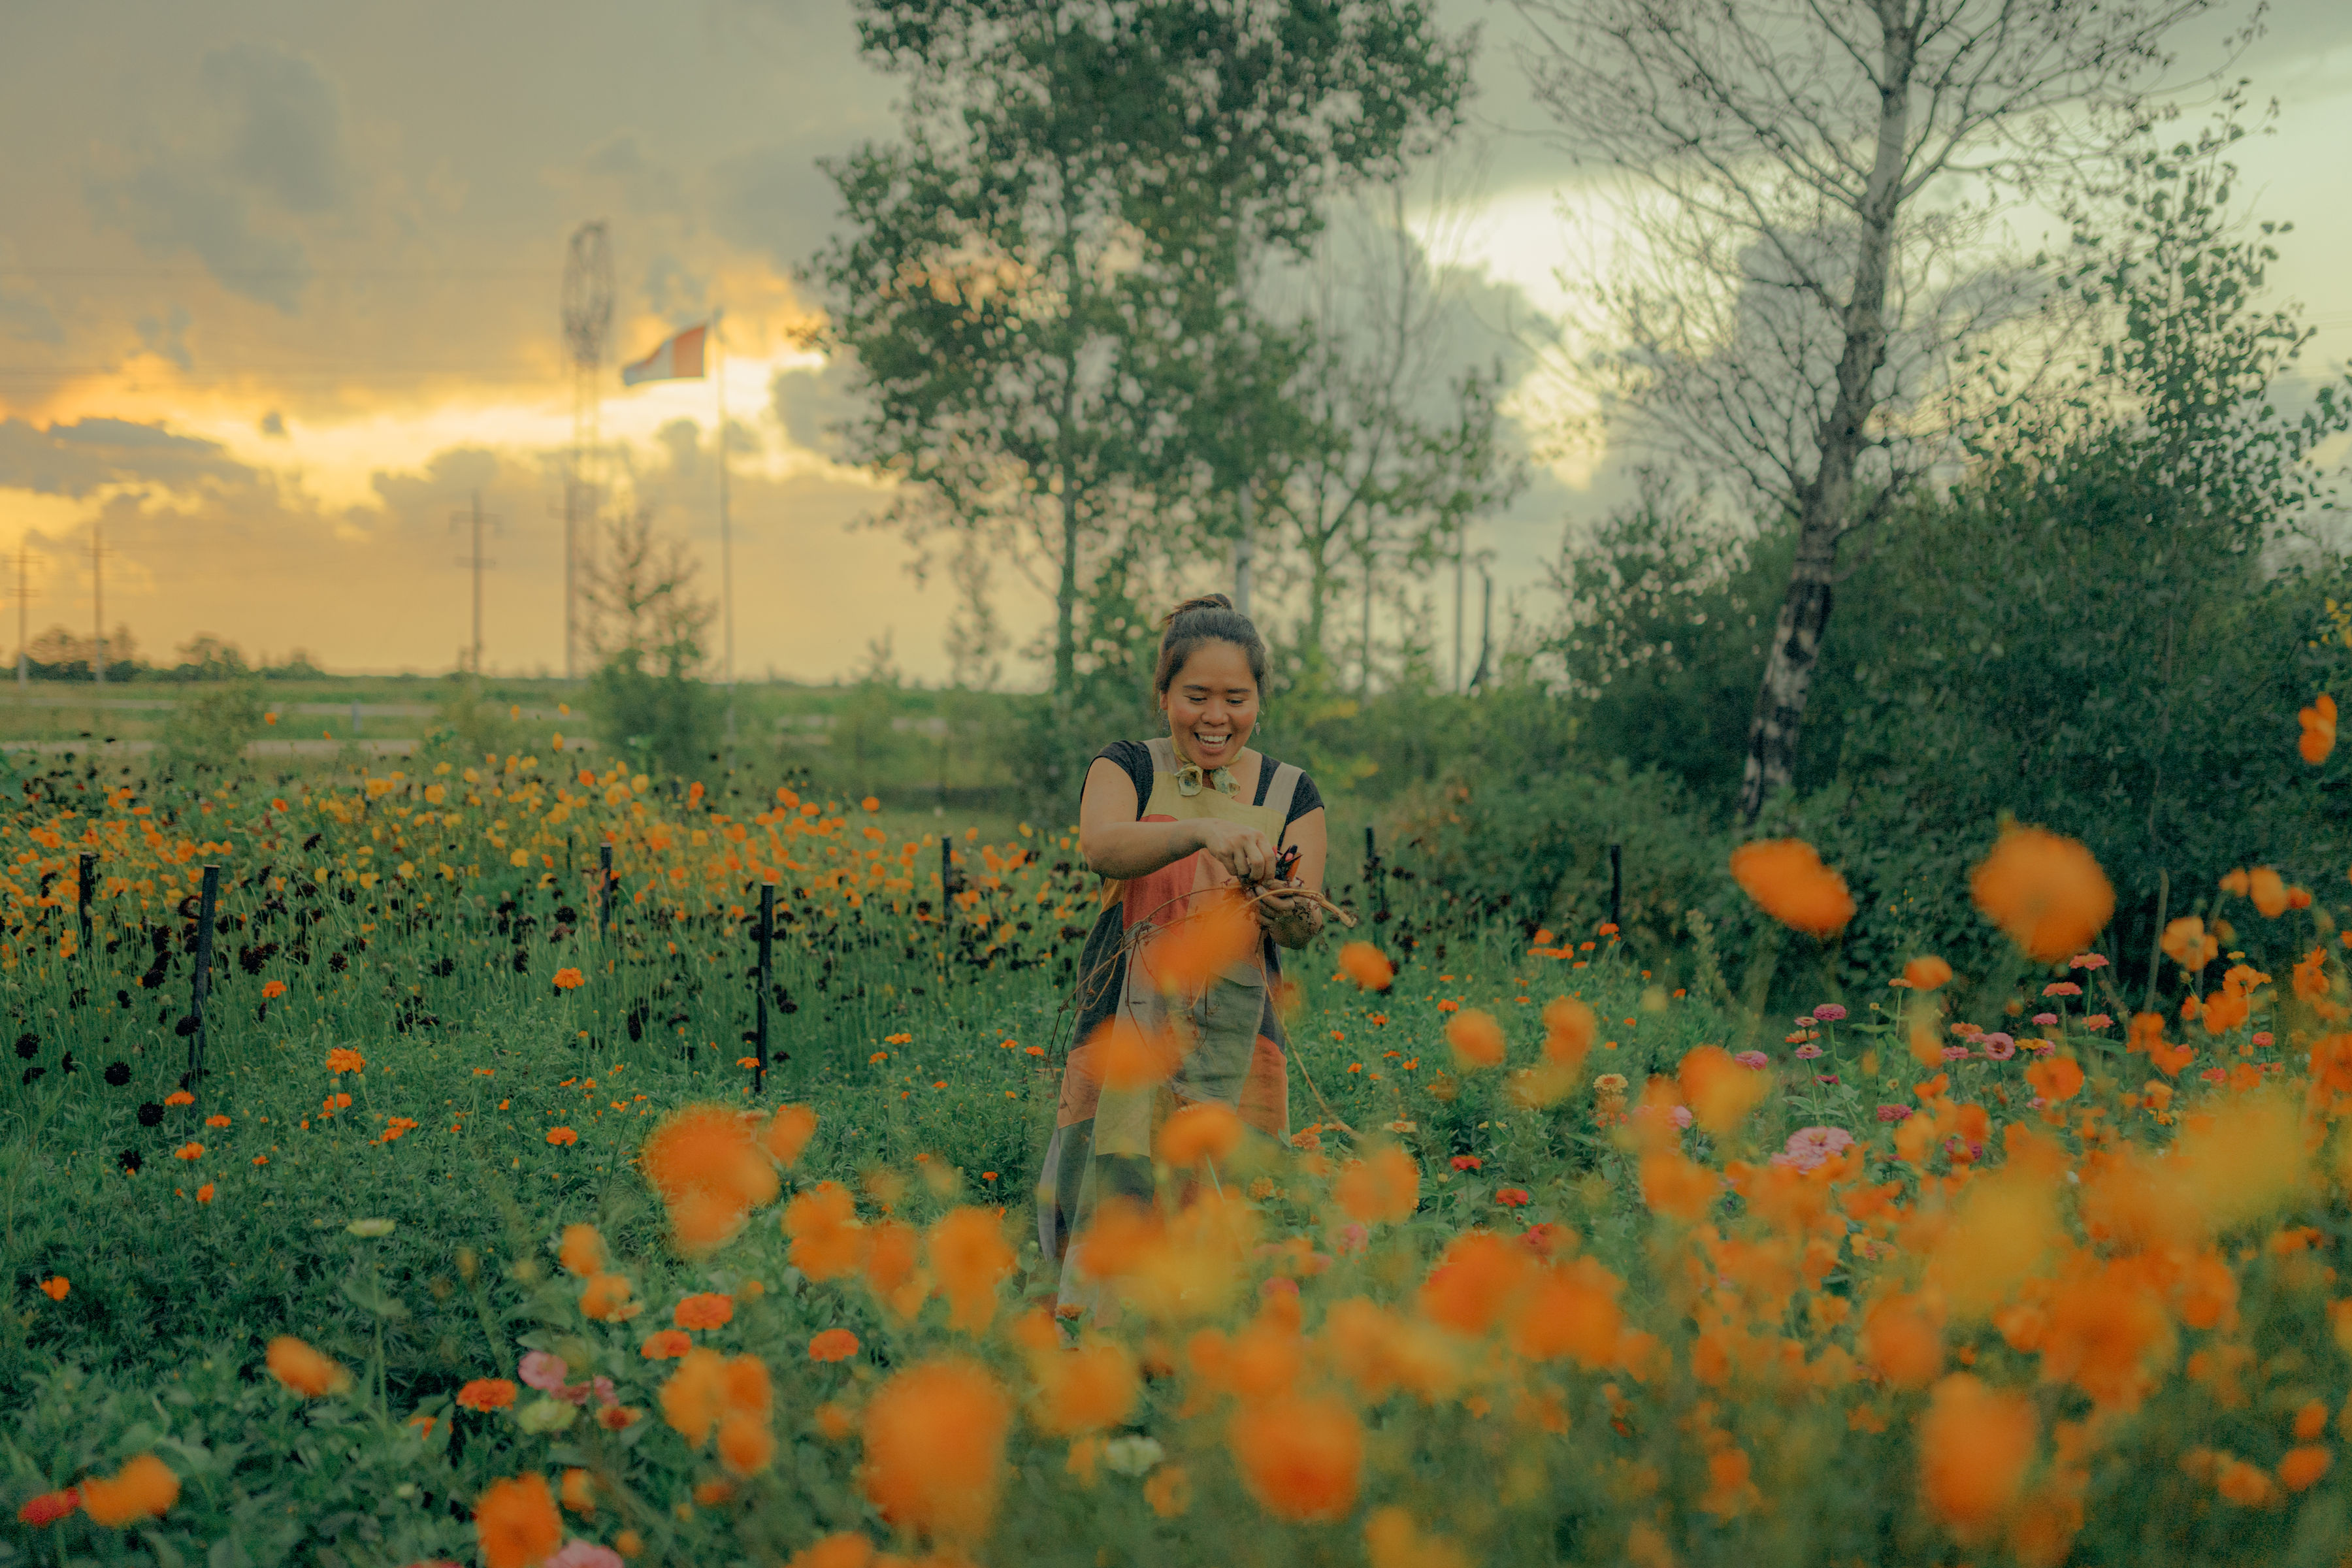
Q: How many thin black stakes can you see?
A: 7